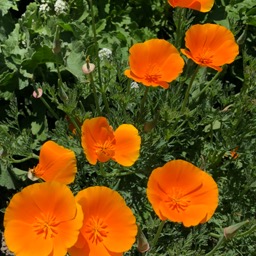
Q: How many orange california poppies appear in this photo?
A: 8